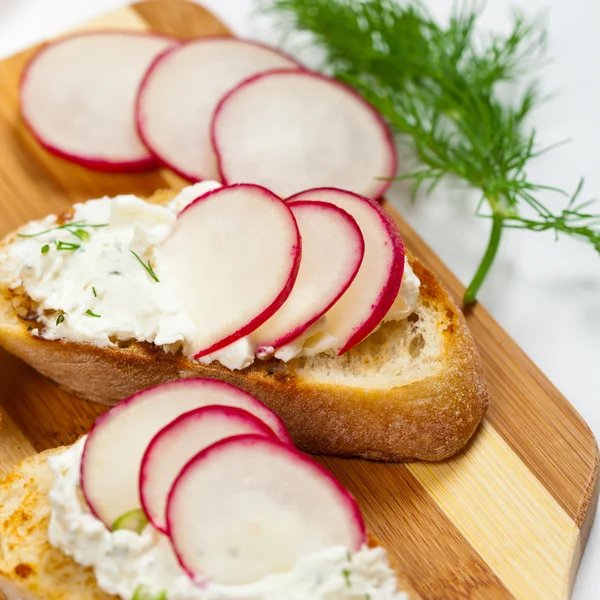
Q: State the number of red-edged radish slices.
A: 9